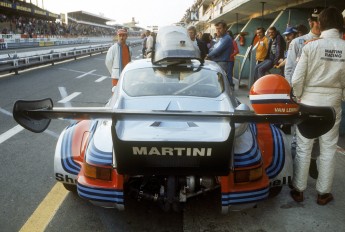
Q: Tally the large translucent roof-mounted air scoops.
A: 1